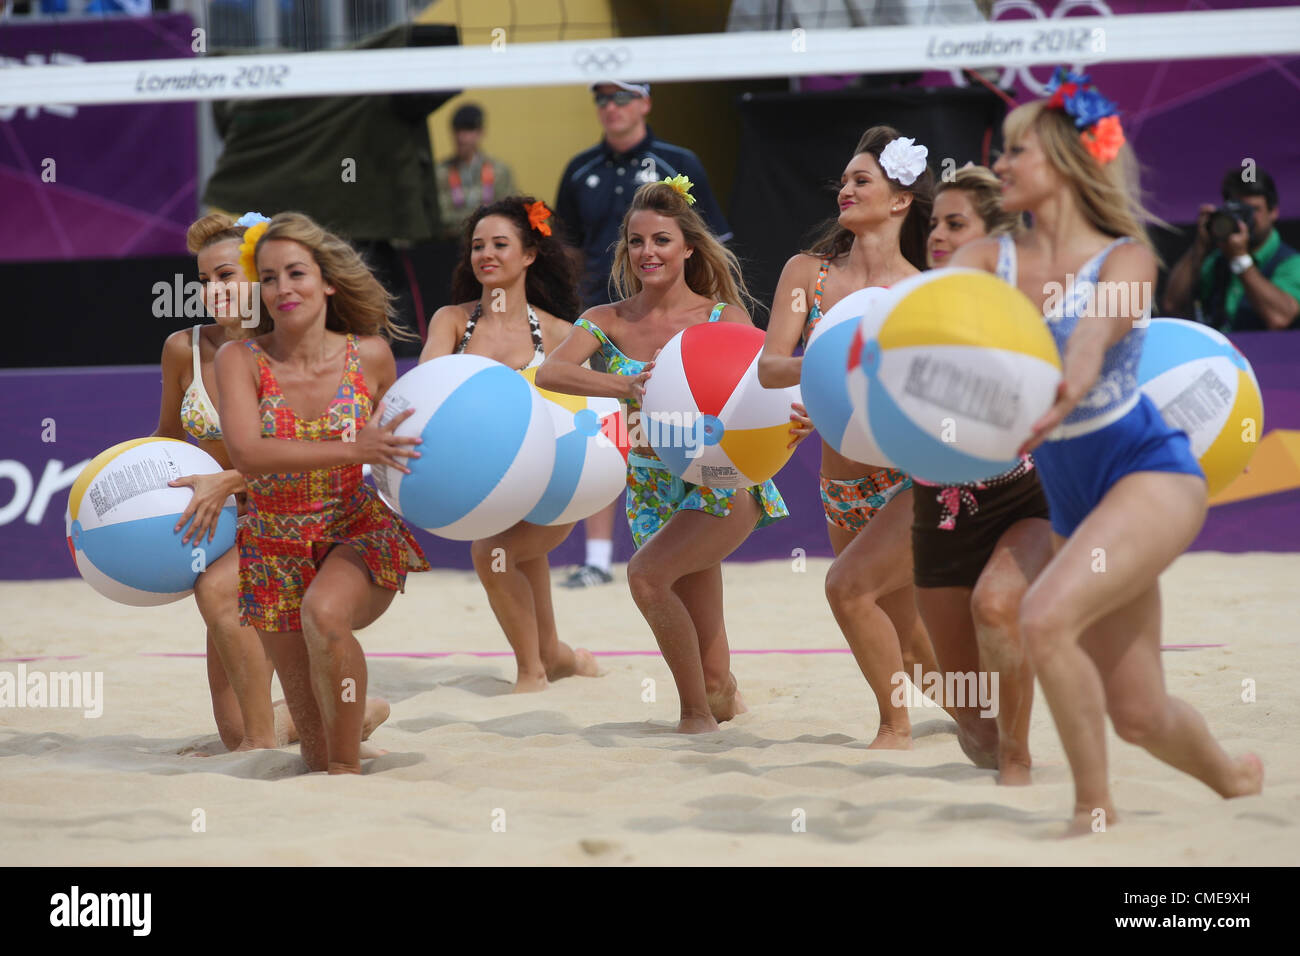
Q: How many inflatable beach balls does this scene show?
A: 7